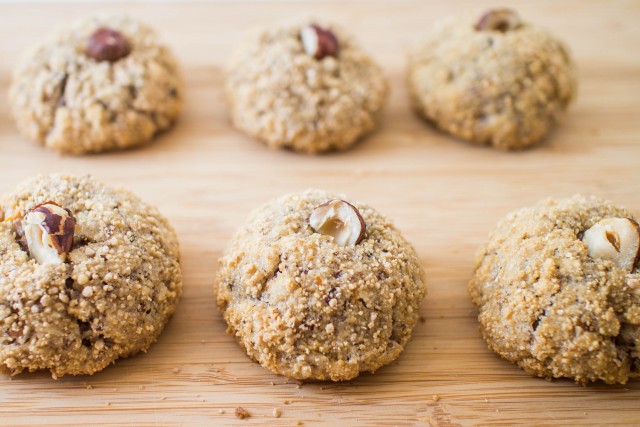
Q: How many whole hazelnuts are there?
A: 1